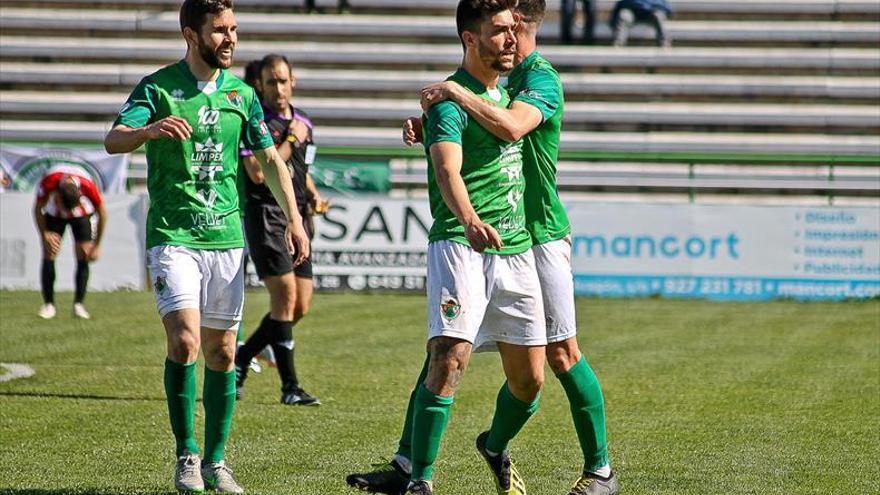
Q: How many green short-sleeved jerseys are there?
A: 3